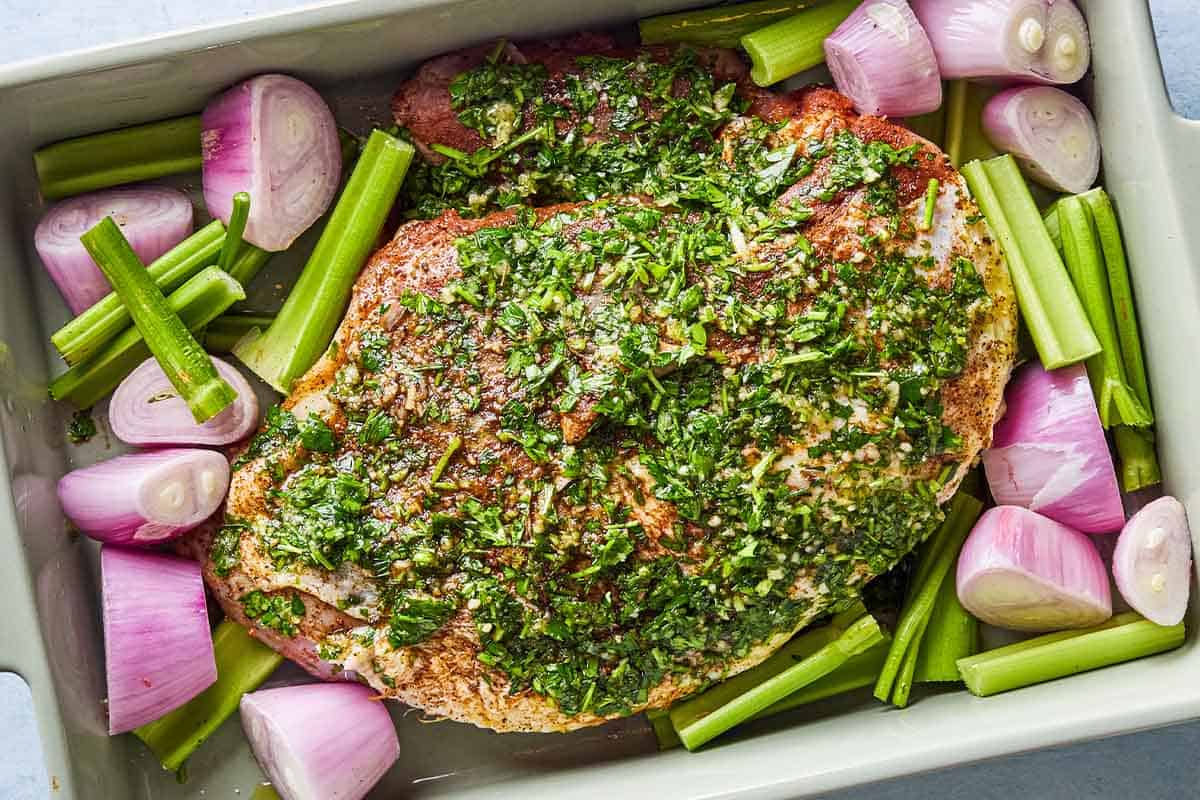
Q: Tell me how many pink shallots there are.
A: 12